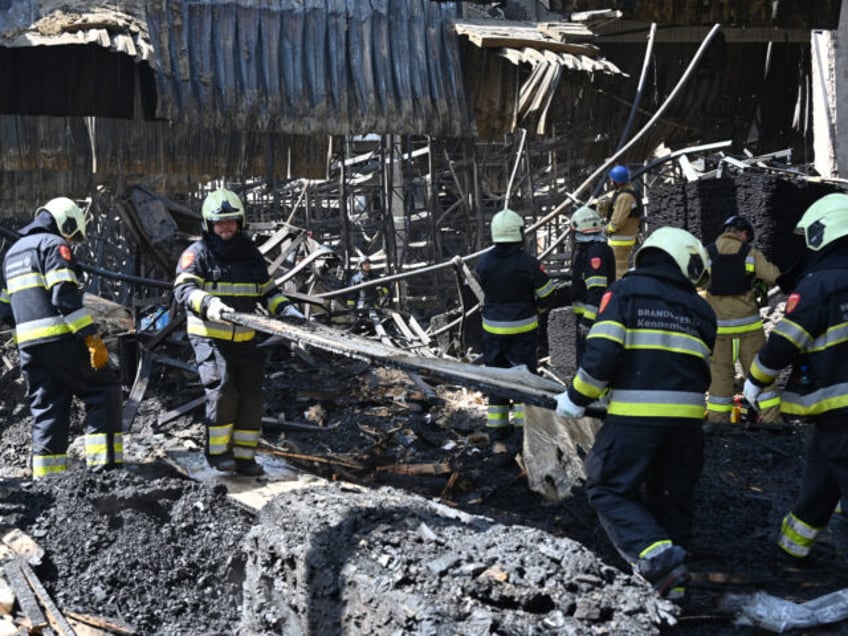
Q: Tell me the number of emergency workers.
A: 9